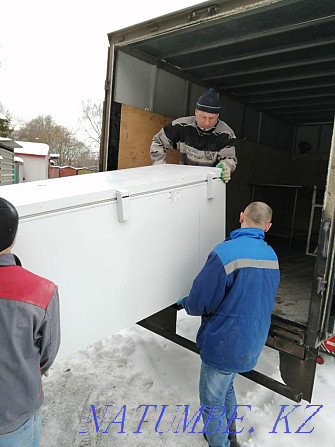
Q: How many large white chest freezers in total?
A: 1